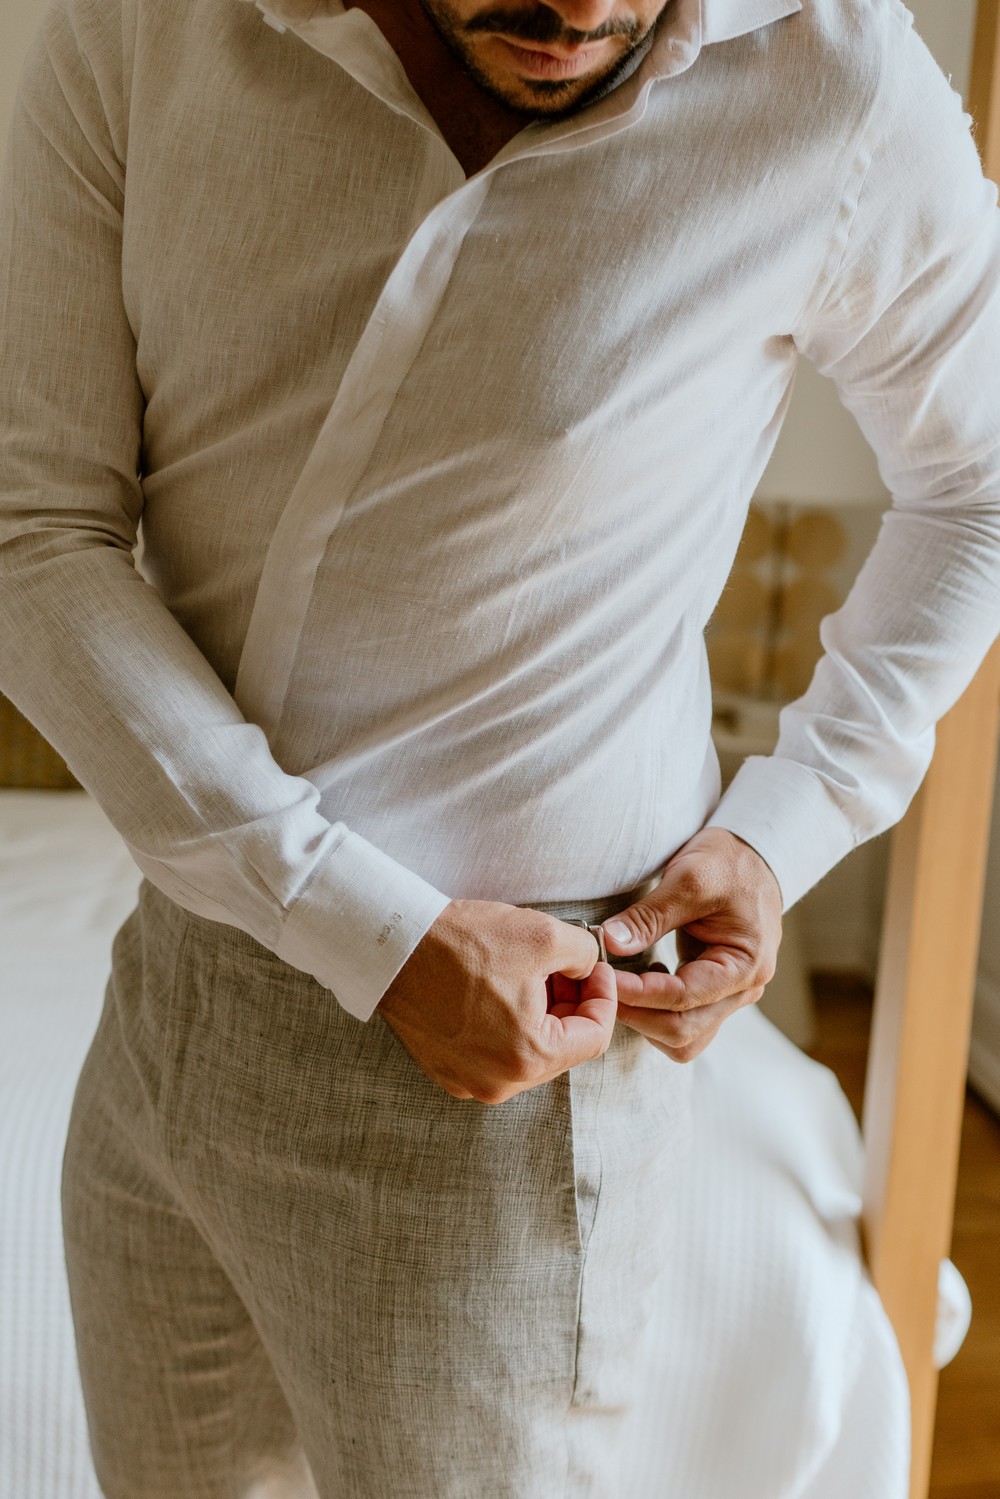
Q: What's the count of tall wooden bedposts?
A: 1